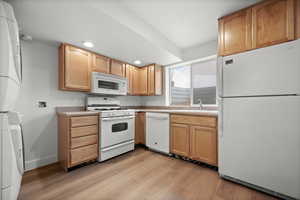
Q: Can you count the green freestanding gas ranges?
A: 0